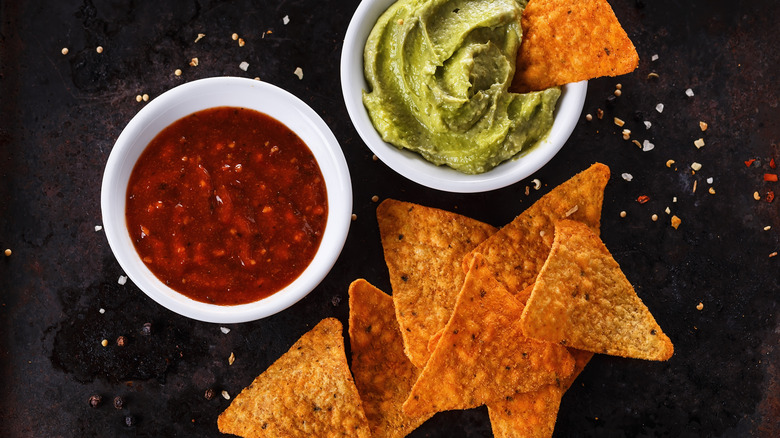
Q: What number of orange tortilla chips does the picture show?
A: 8